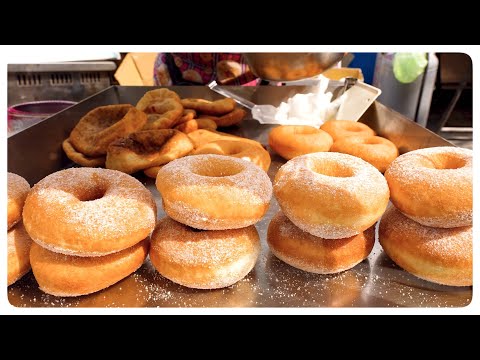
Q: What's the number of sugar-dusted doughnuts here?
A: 10